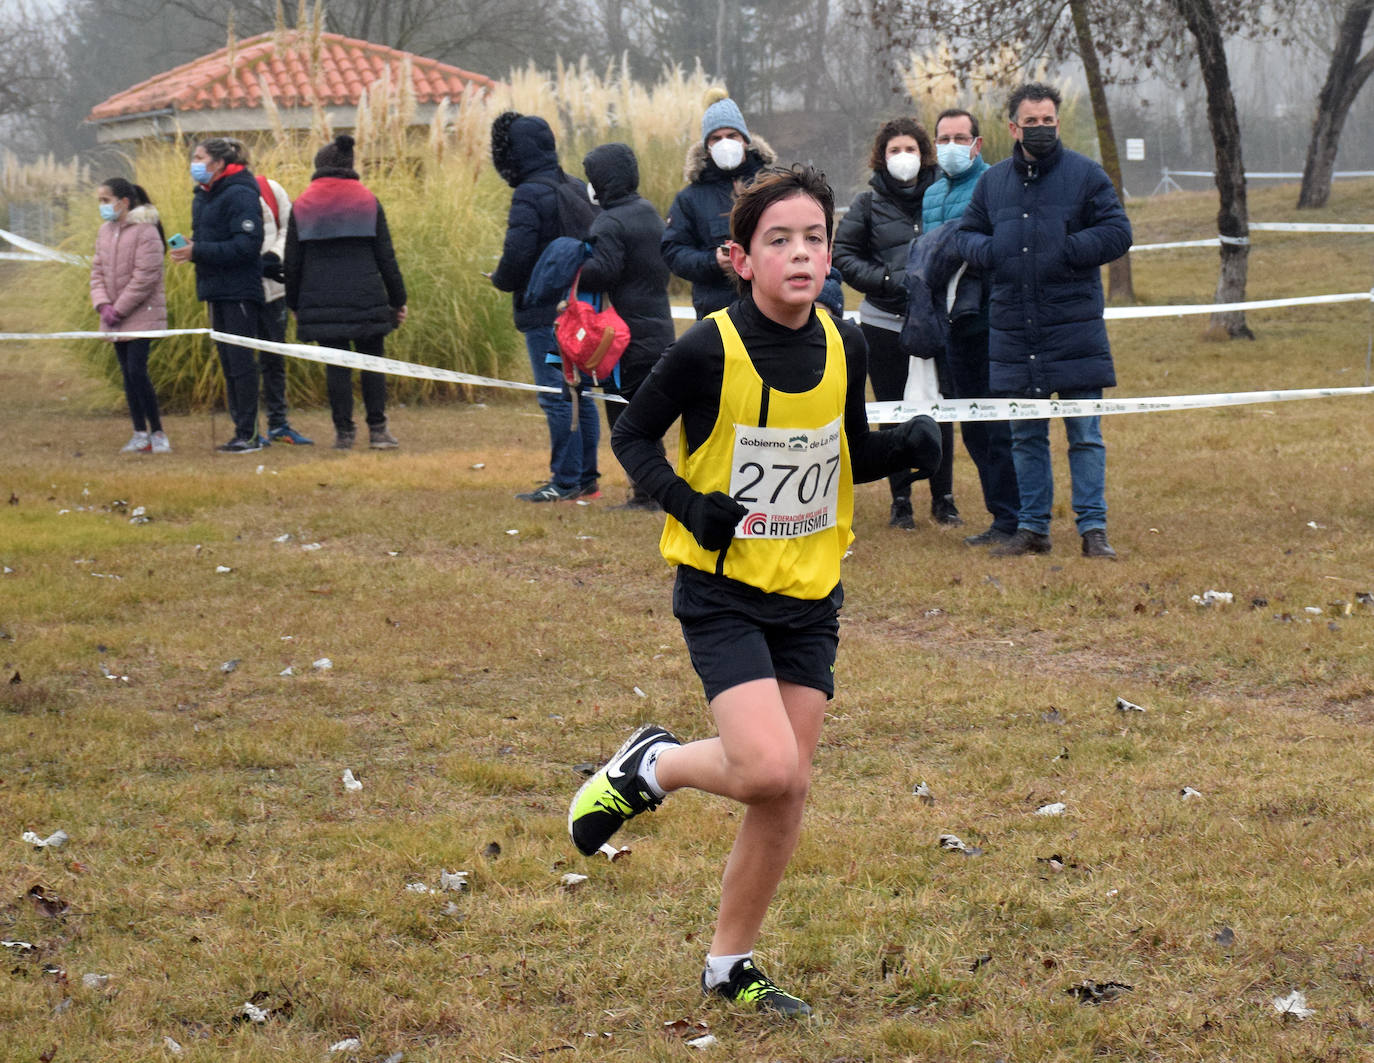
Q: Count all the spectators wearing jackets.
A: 10